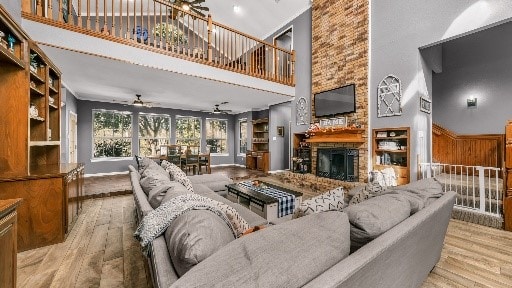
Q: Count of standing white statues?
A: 0